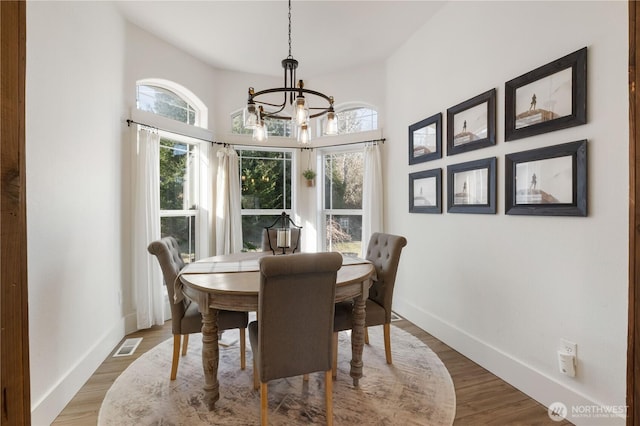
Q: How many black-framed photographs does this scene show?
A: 6